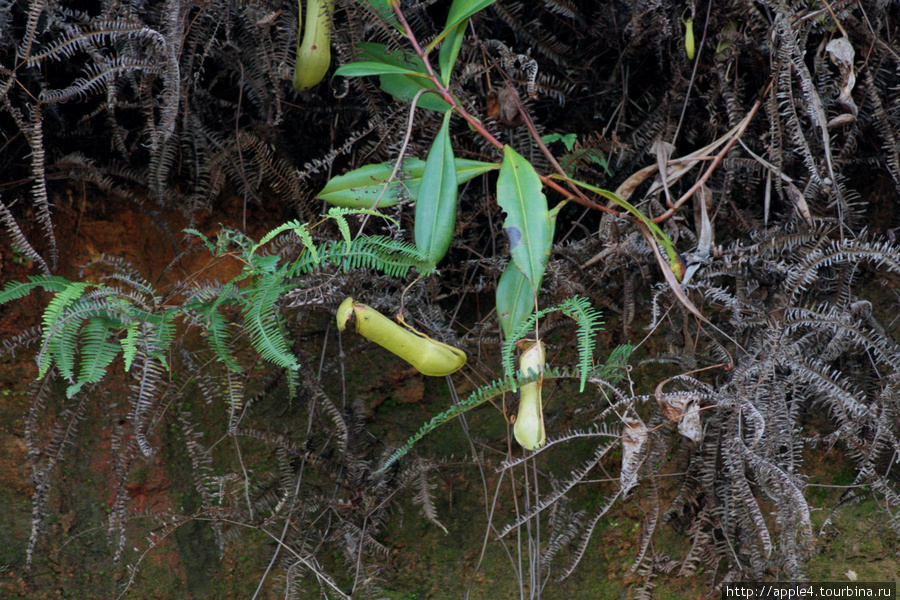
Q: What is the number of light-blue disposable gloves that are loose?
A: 0